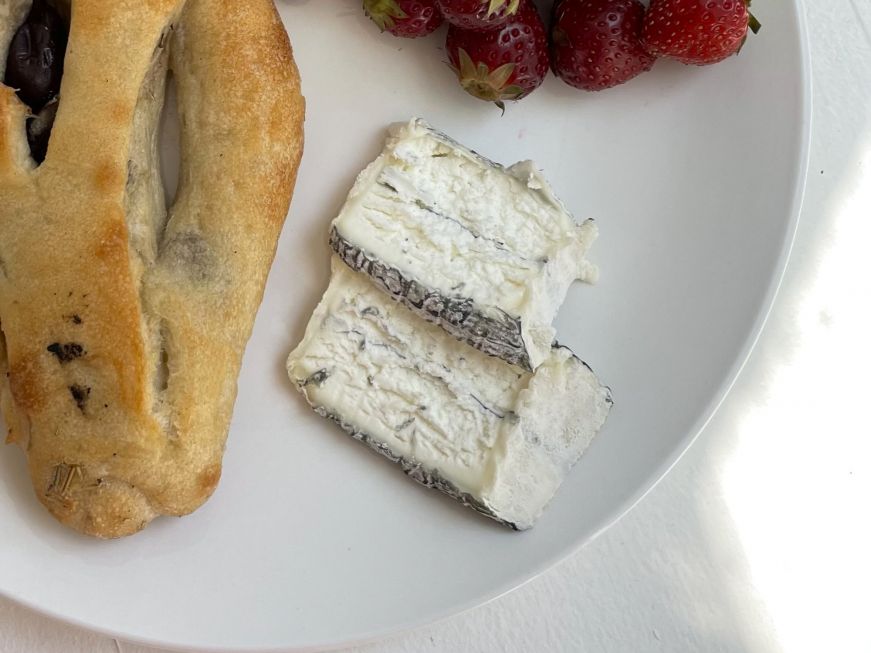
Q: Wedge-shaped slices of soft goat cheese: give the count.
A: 2